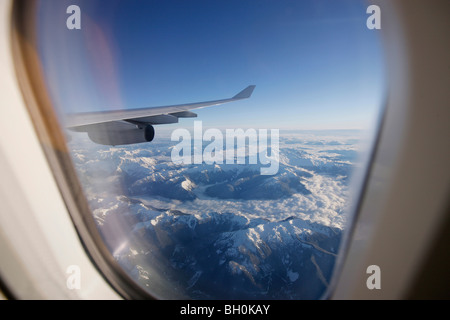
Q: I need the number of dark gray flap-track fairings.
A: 2